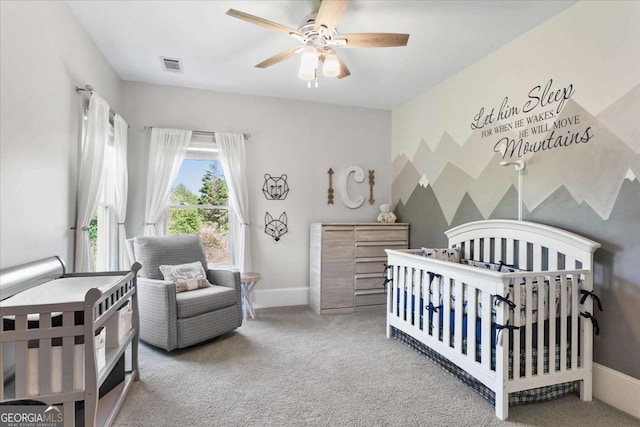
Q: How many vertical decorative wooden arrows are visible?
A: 2